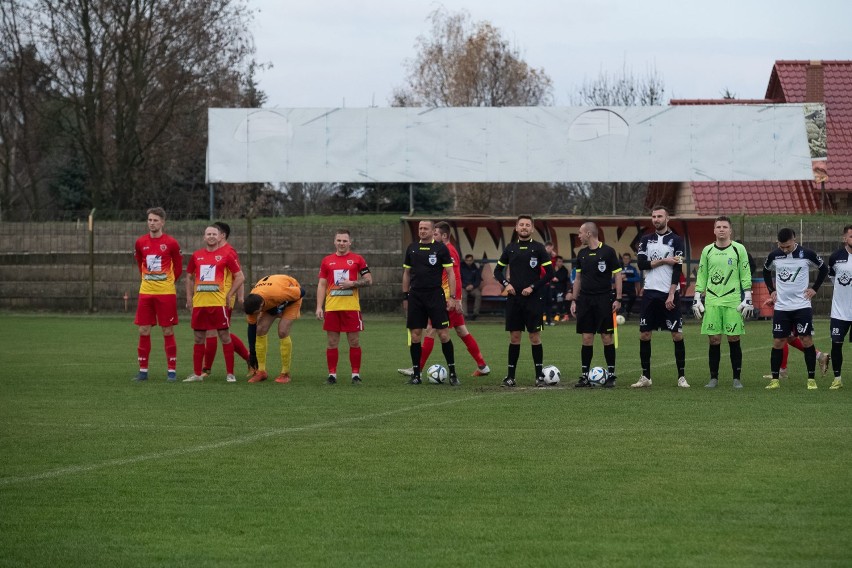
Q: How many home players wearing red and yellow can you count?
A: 5